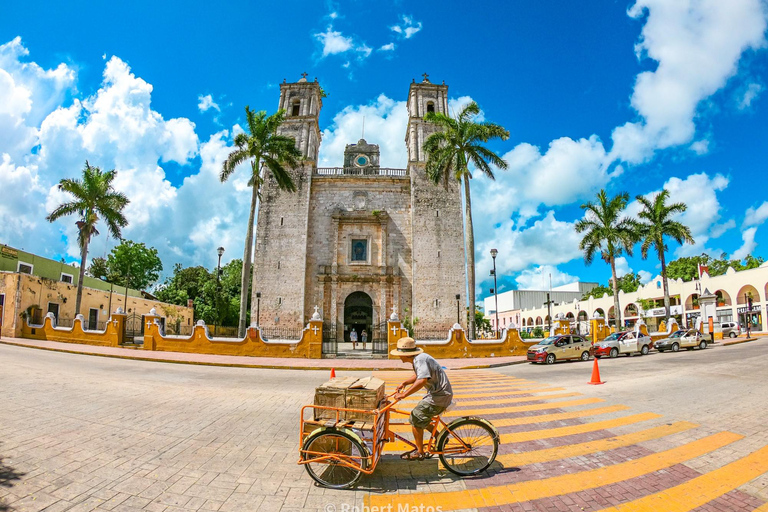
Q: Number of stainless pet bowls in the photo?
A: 0